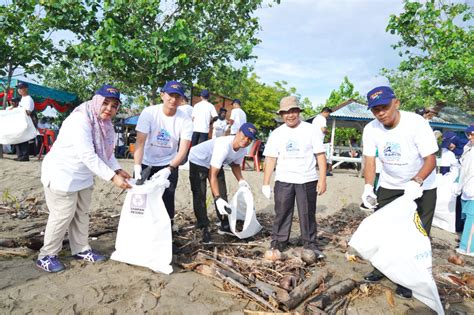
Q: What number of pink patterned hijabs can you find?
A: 1